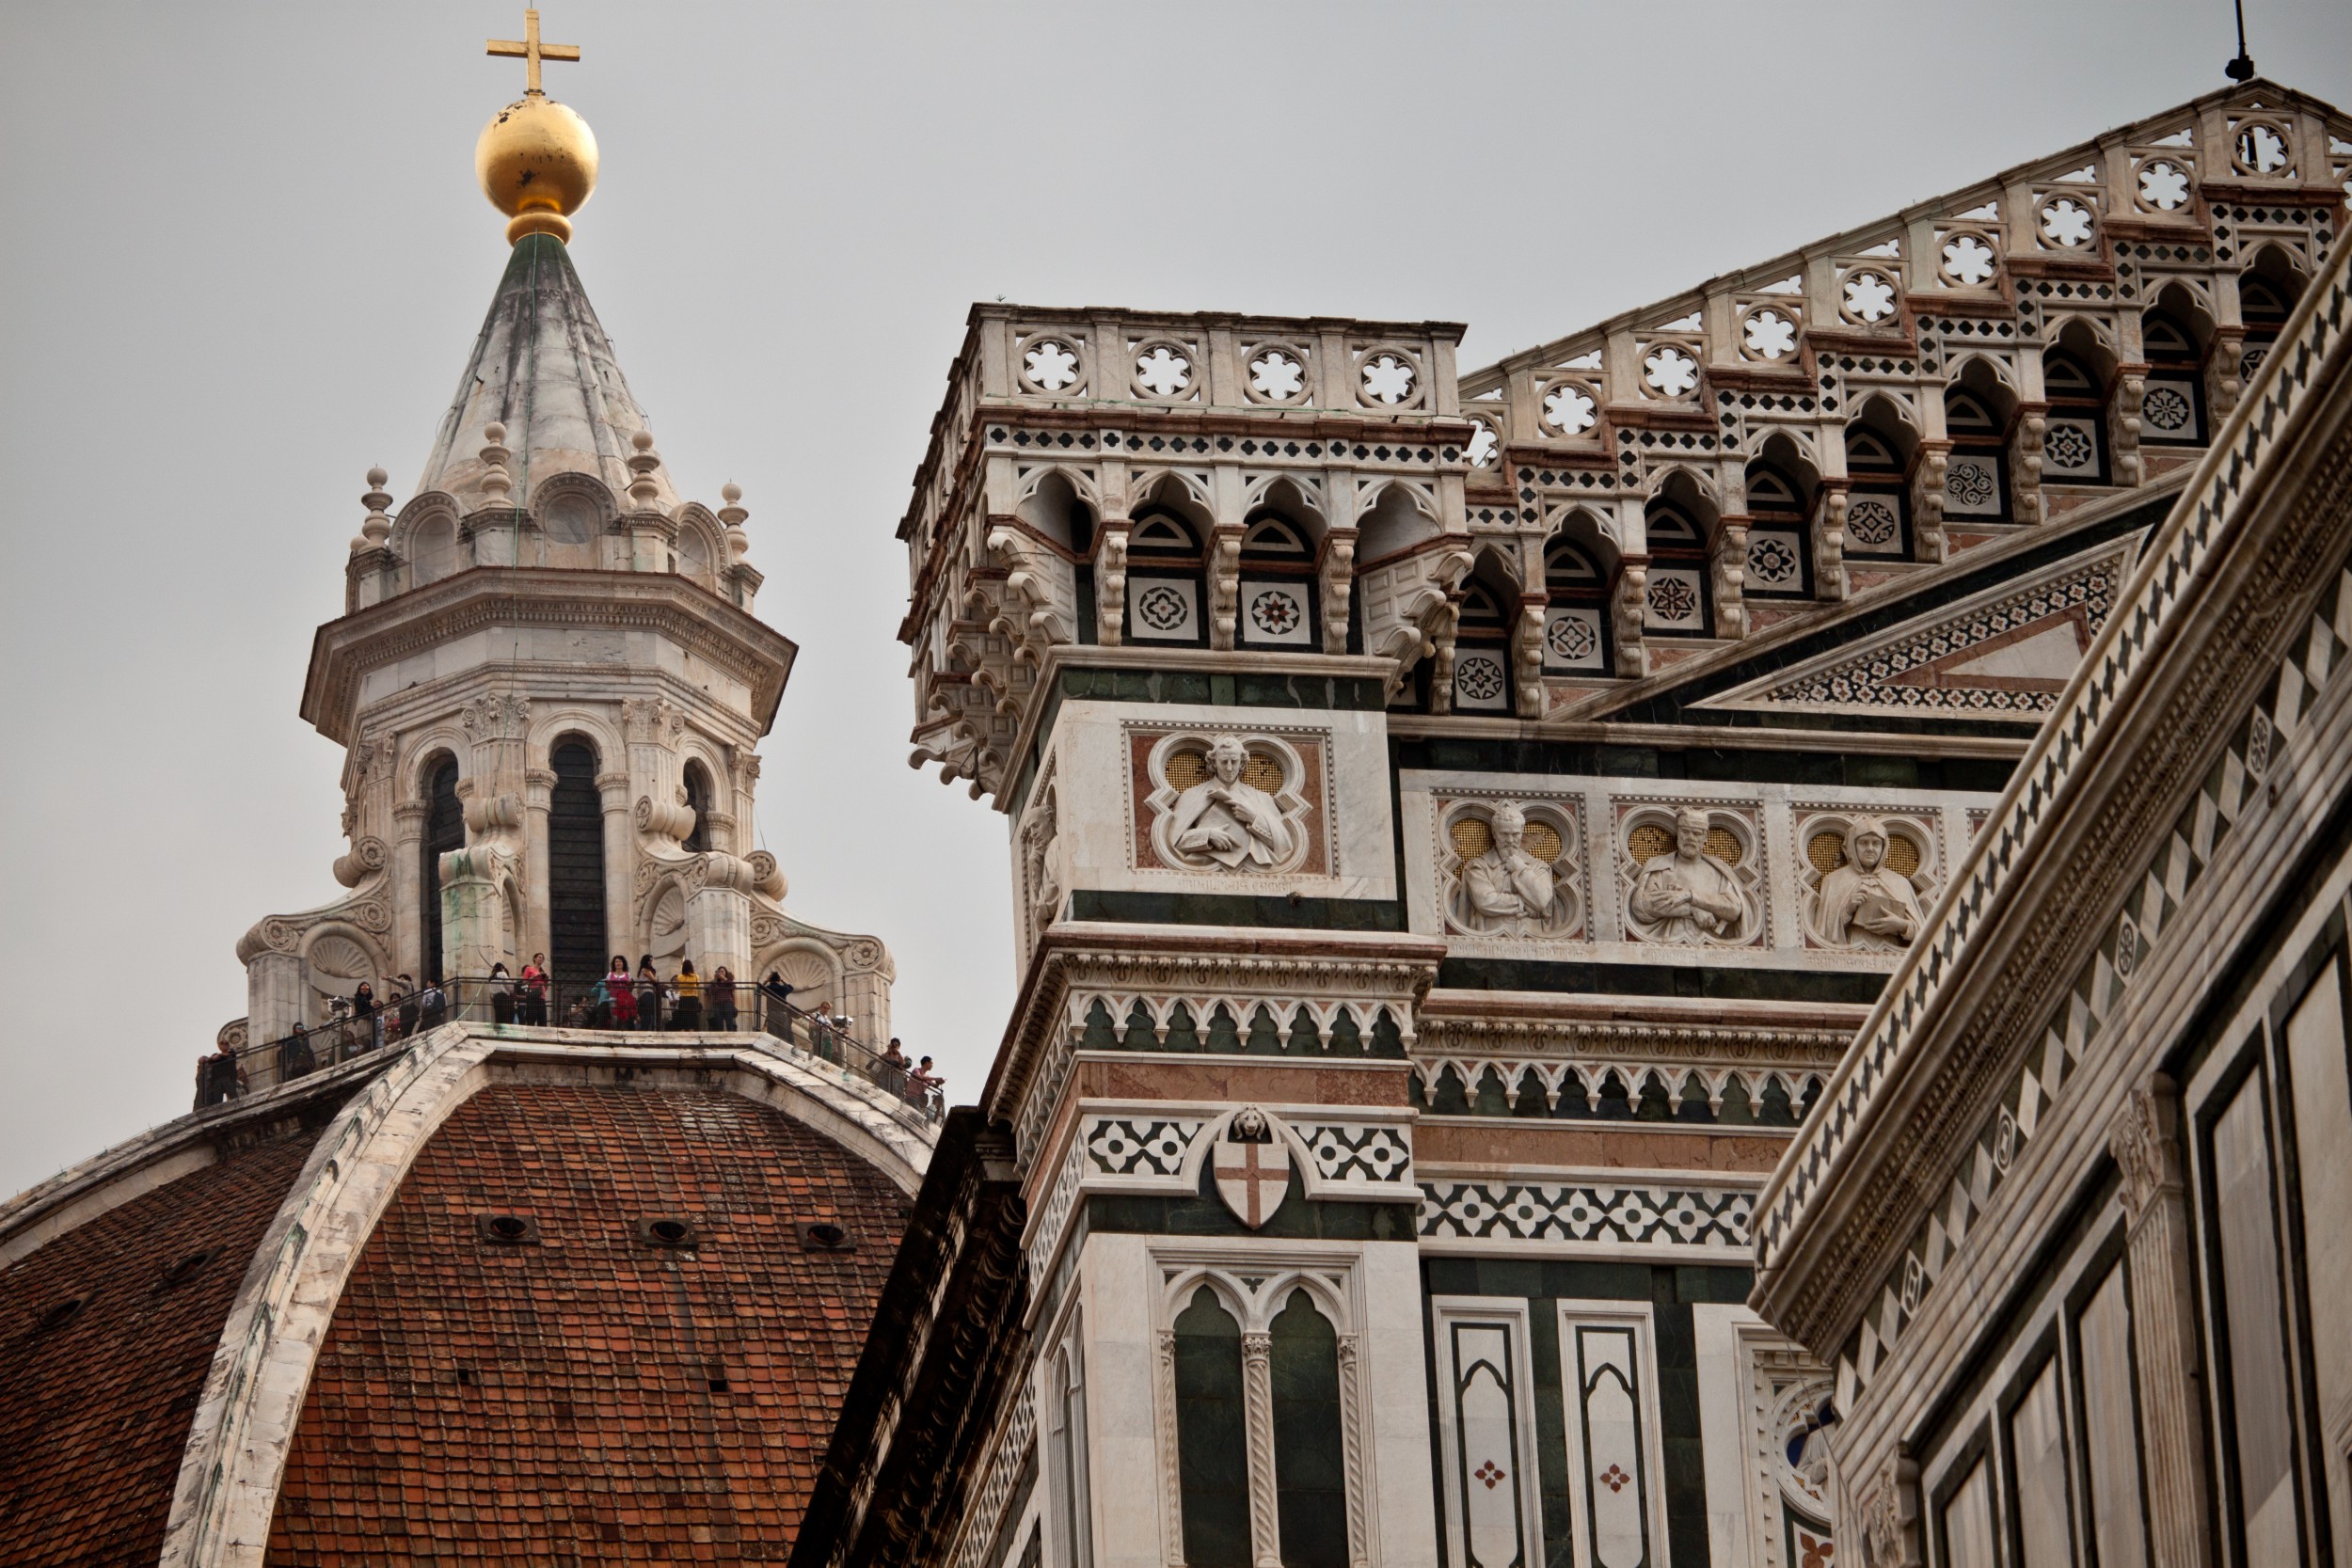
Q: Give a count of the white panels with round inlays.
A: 11